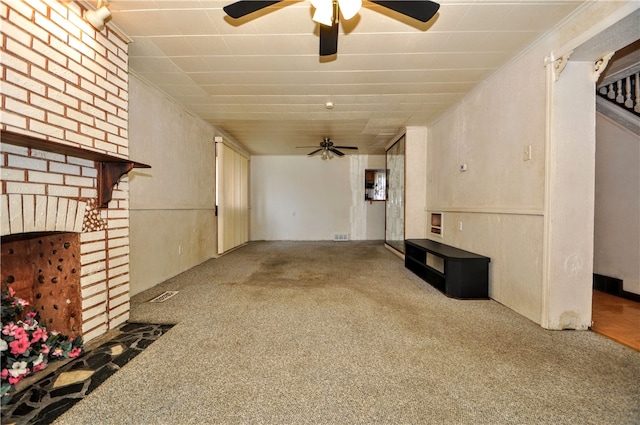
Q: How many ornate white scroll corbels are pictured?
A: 2